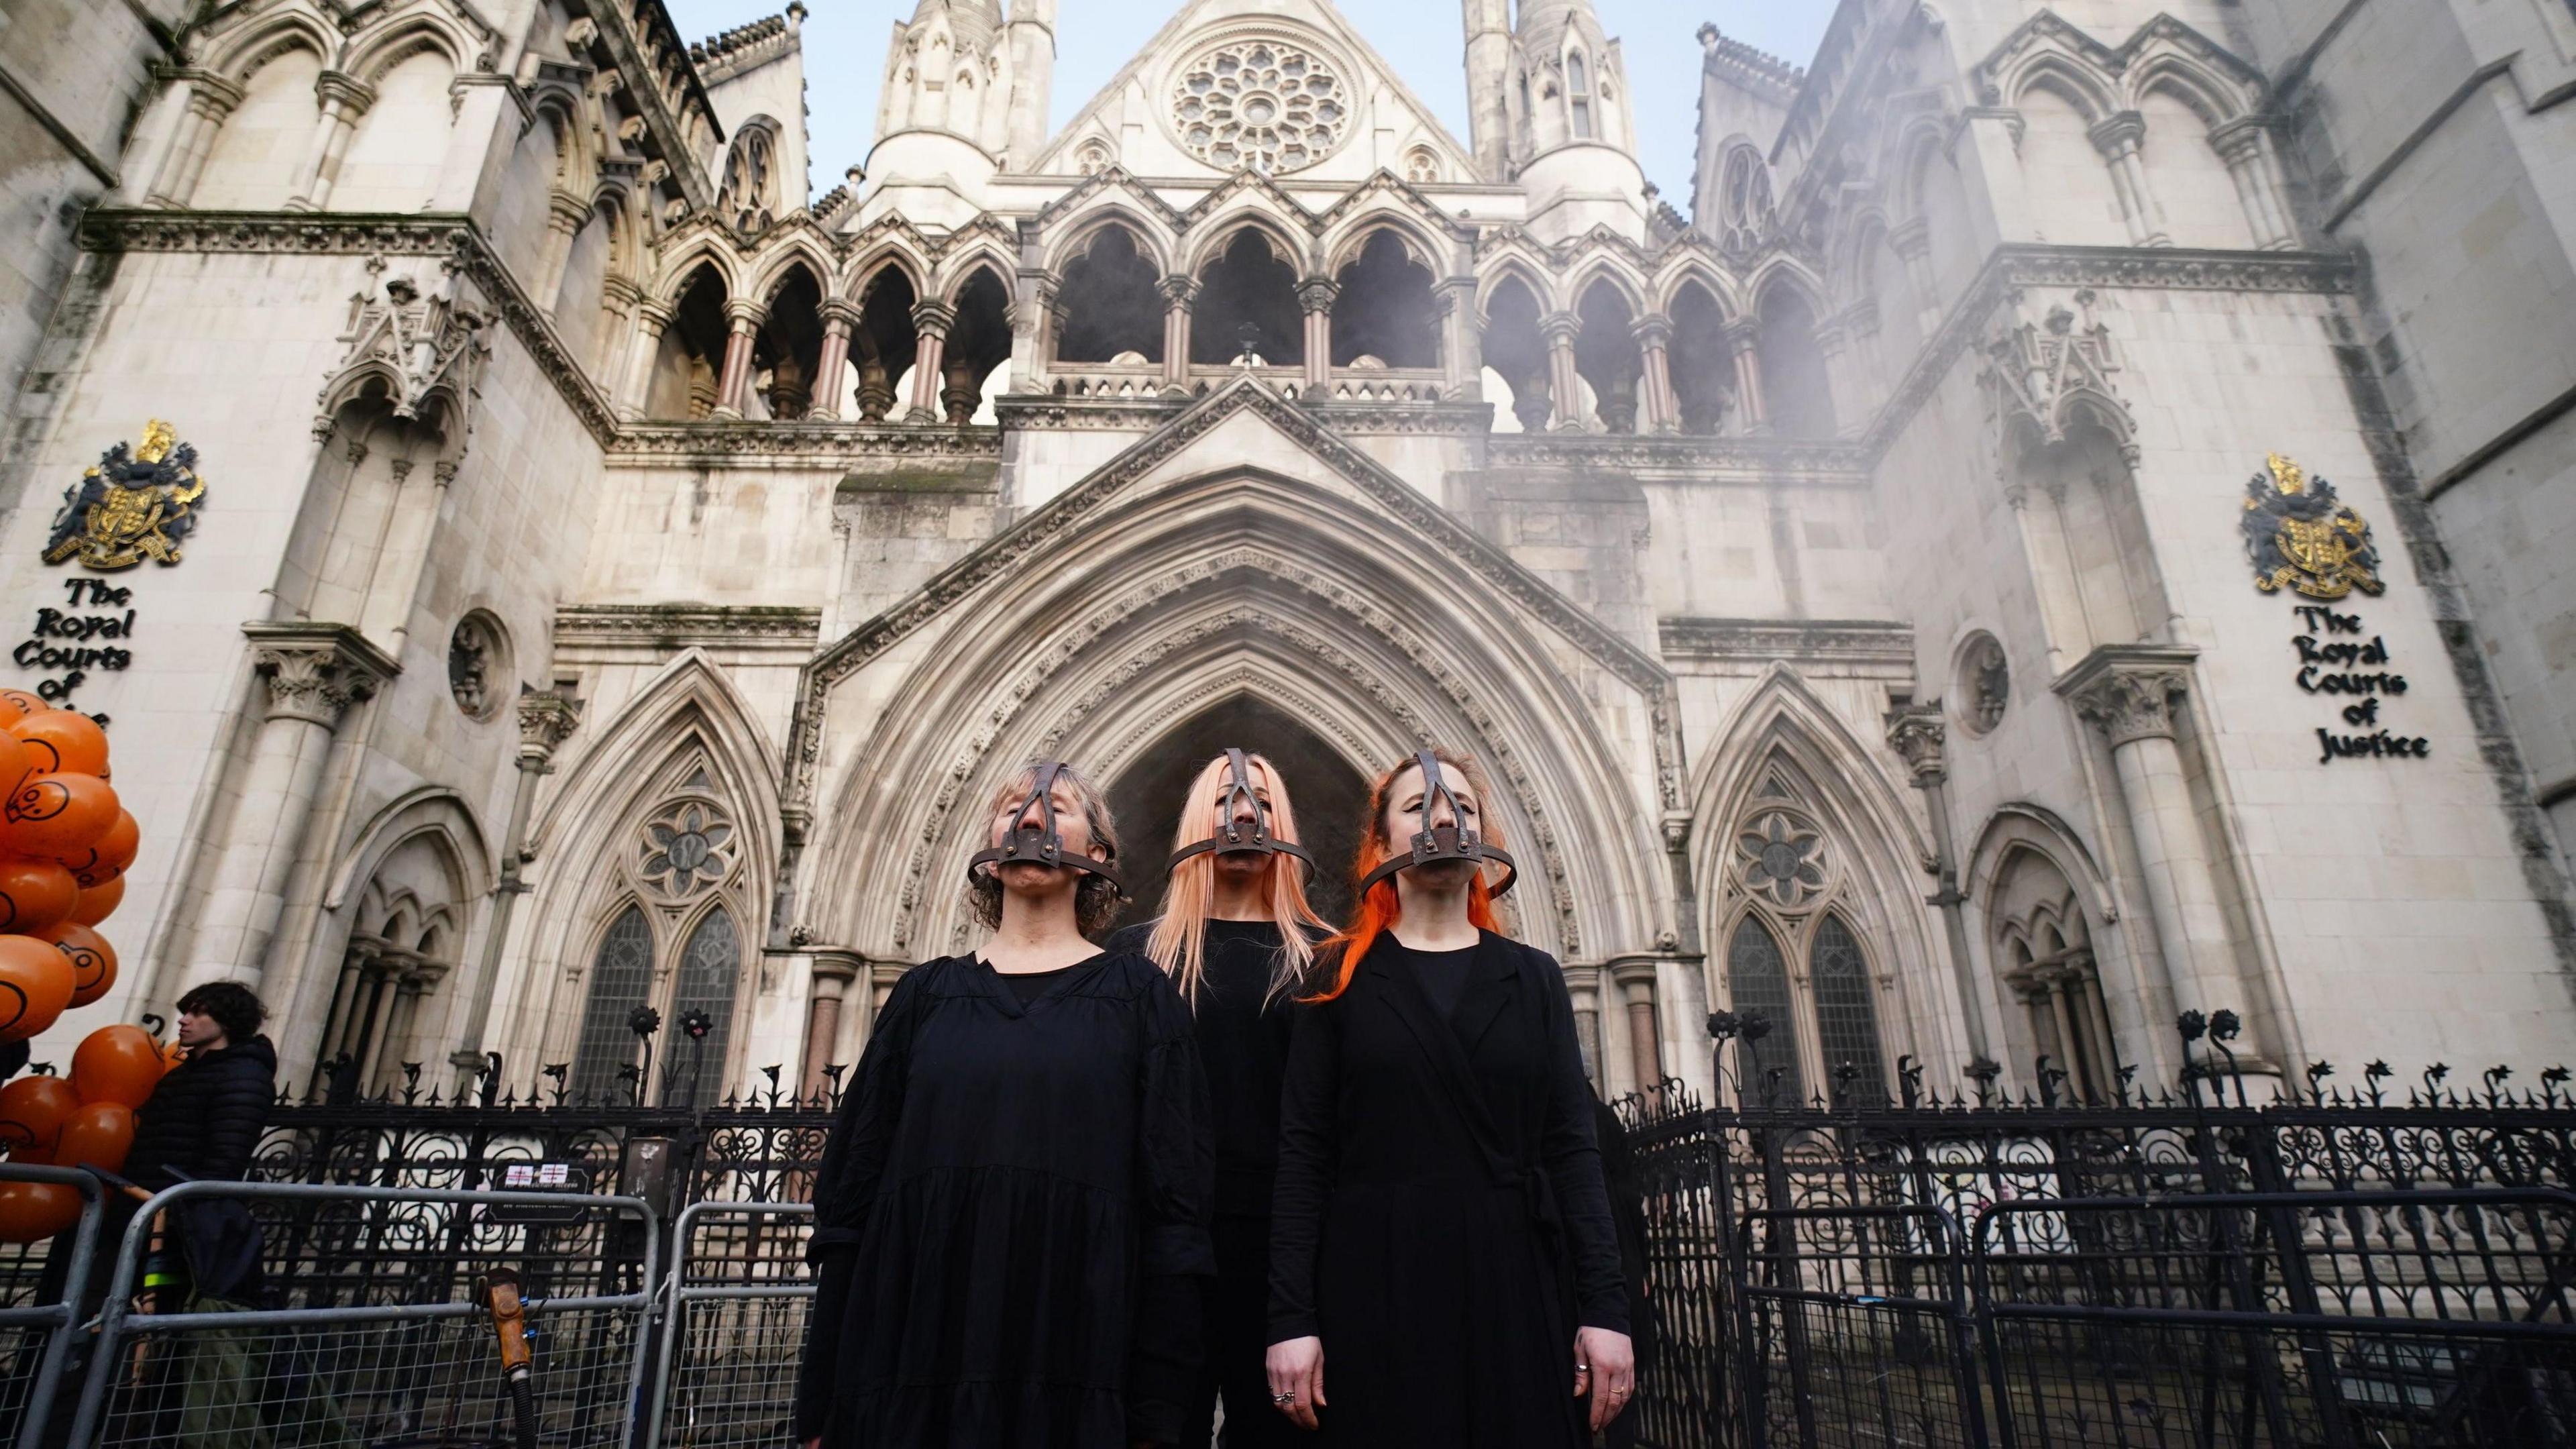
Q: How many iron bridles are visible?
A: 3